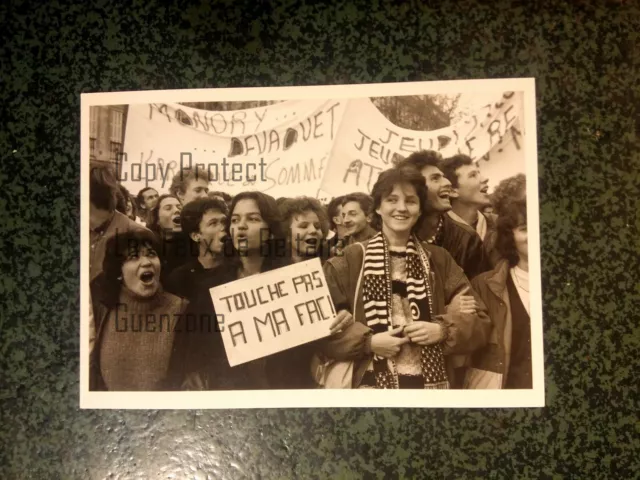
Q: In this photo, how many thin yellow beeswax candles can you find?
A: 0